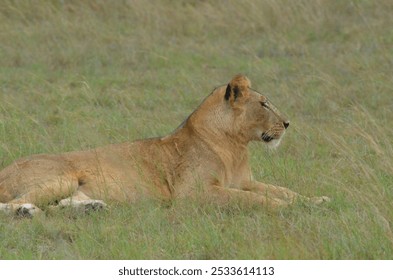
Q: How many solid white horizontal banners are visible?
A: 1